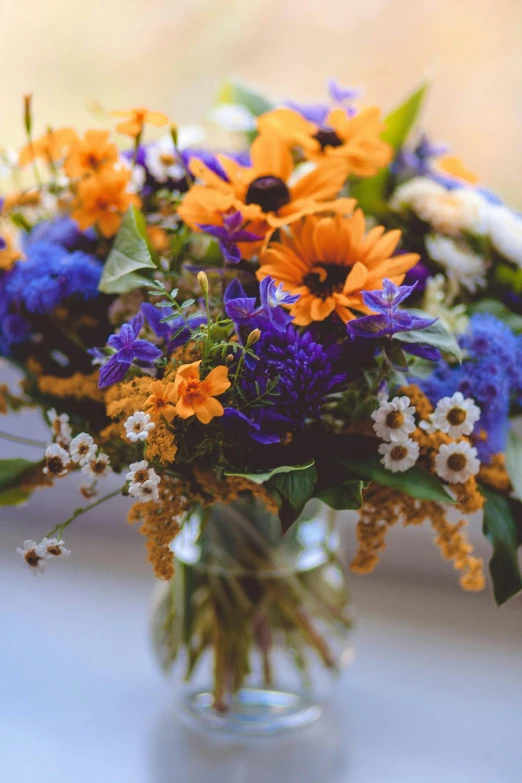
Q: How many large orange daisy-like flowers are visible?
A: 3